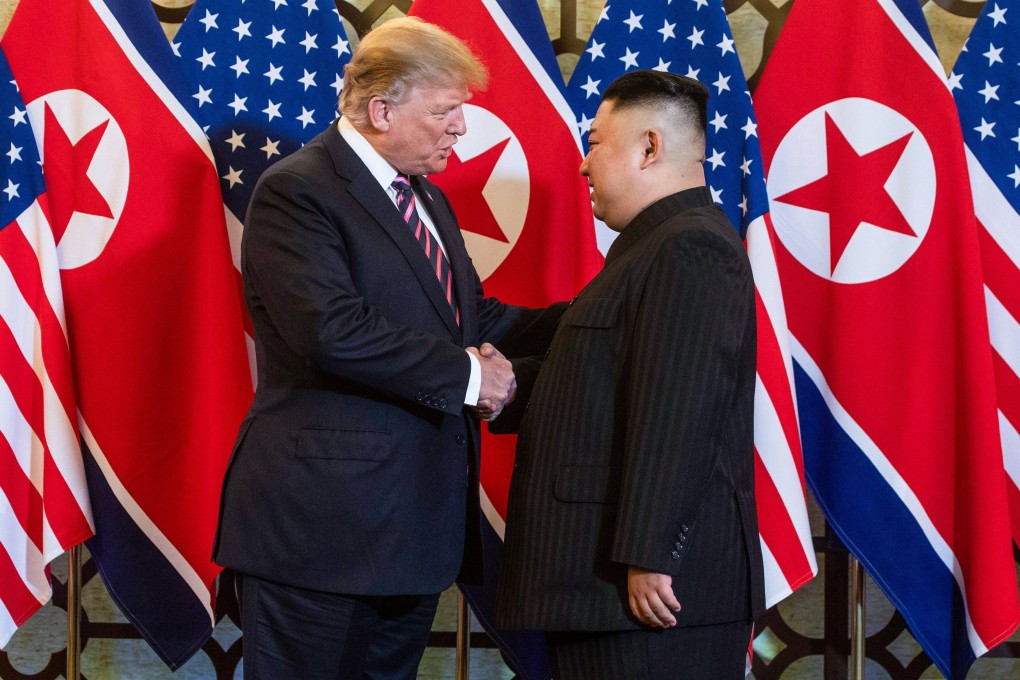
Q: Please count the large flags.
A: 7